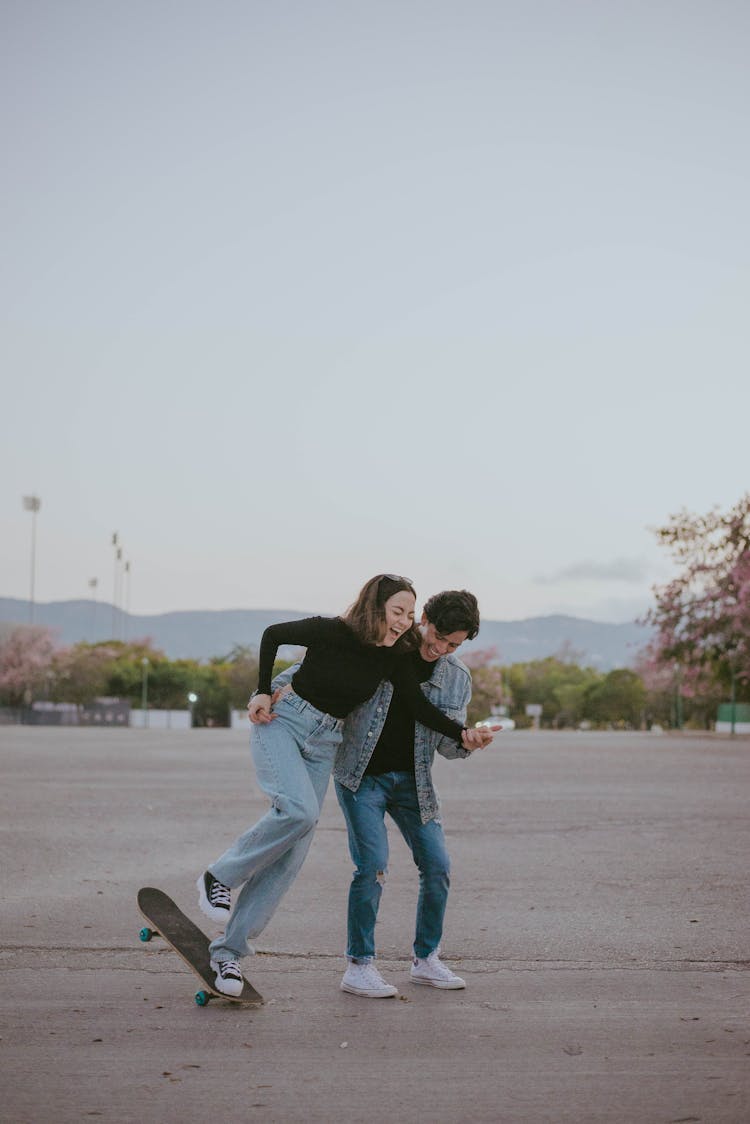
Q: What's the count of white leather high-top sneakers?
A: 2